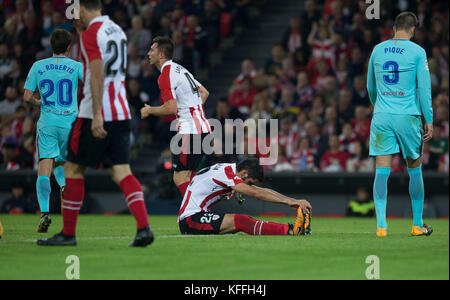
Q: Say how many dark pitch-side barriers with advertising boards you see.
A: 1